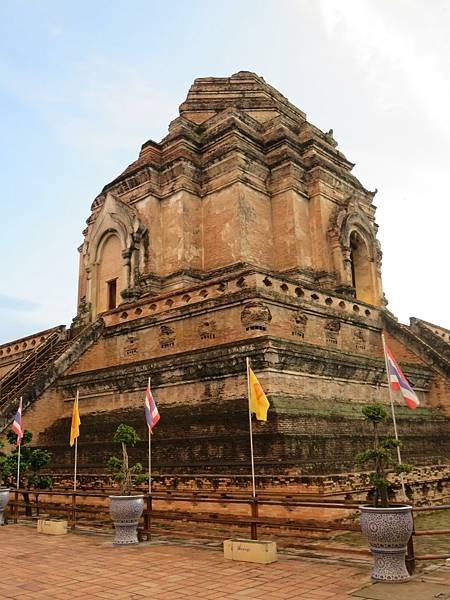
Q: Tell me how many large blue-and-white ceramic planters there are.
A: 3